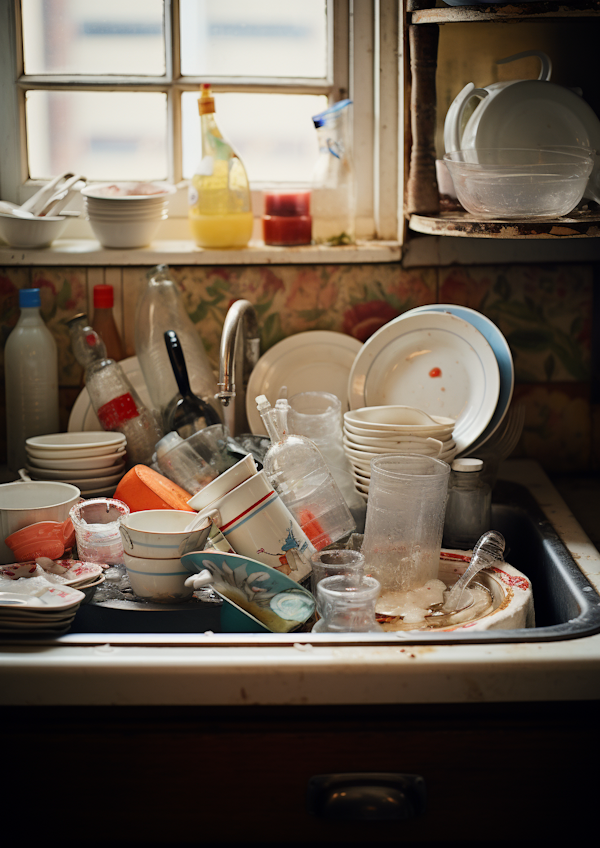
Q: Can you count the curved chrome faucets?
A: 1